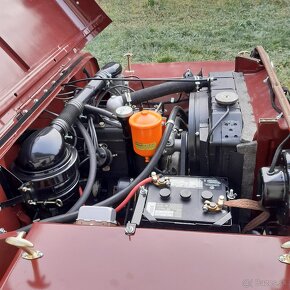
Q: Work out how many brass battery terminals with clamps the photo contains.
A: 2